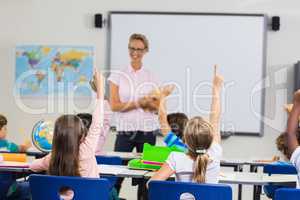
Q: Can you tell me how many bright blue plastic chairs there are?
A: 5